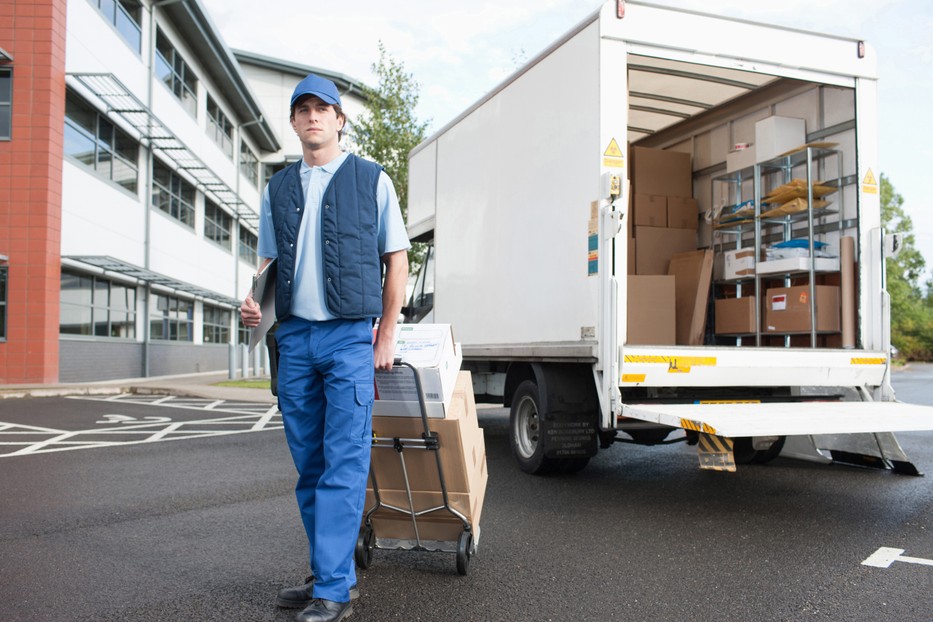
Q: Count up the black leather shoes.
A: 2